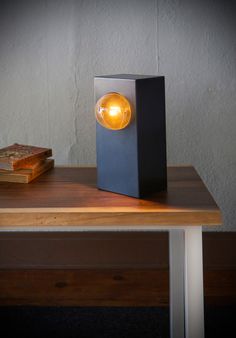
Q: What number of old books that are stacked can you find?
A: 2